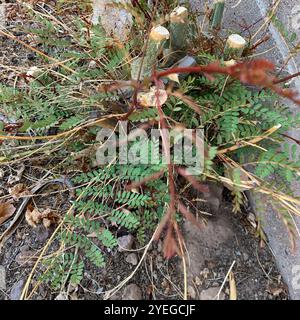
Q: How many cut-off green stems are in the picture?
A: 4